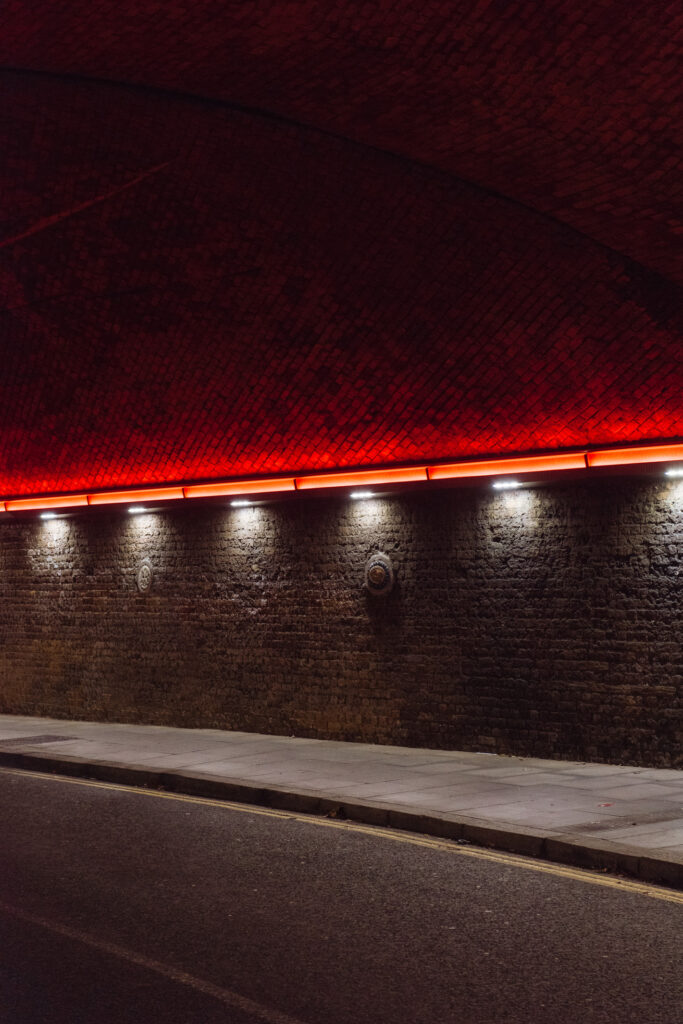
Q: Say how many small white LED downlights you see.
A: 6